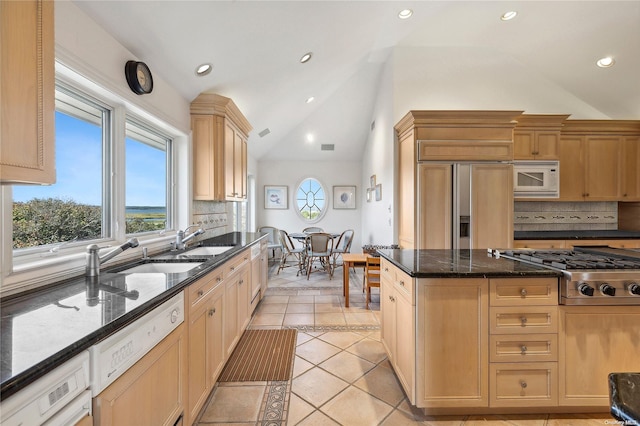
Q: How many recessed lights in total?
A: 7